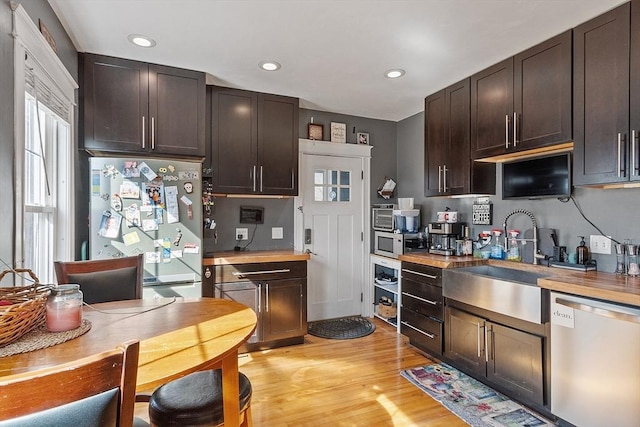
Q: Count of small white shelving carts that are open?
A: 1